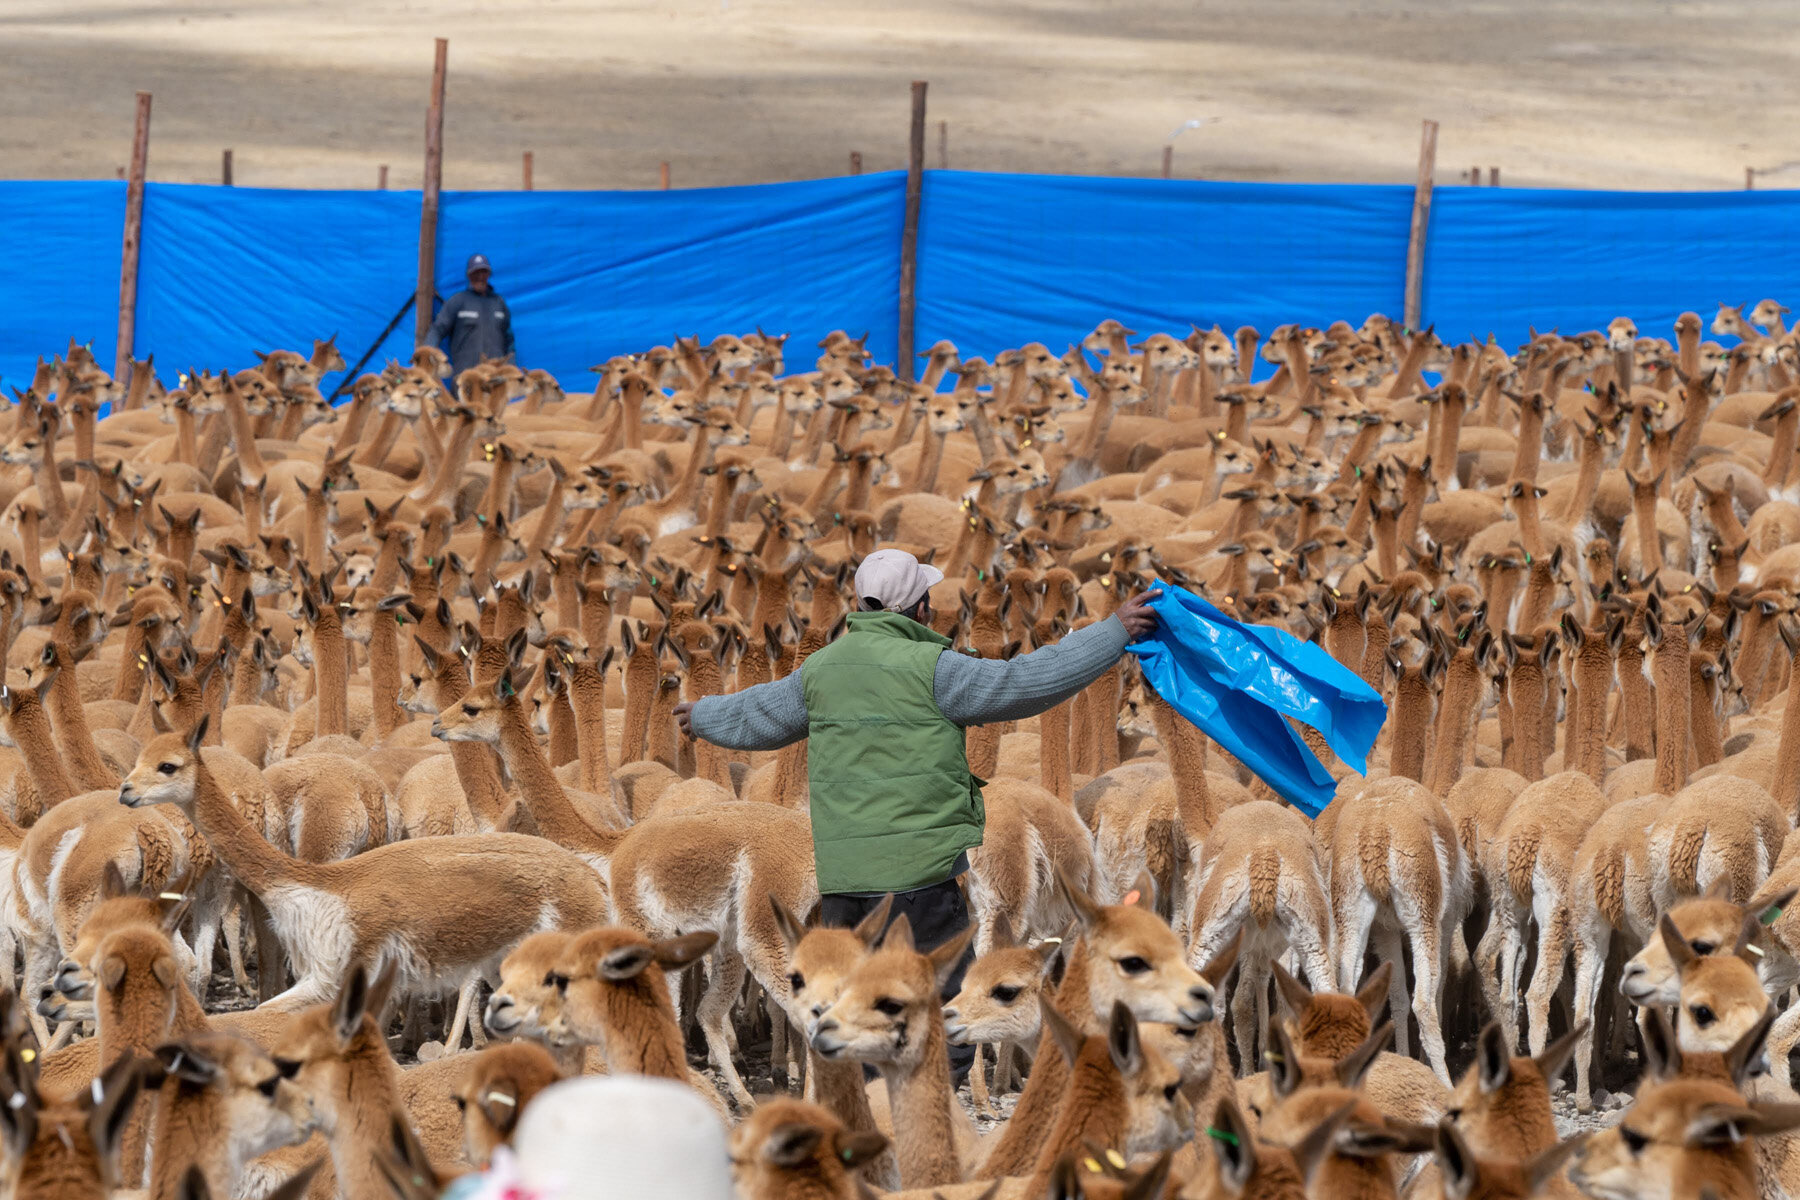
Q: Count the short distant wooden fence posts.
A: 11